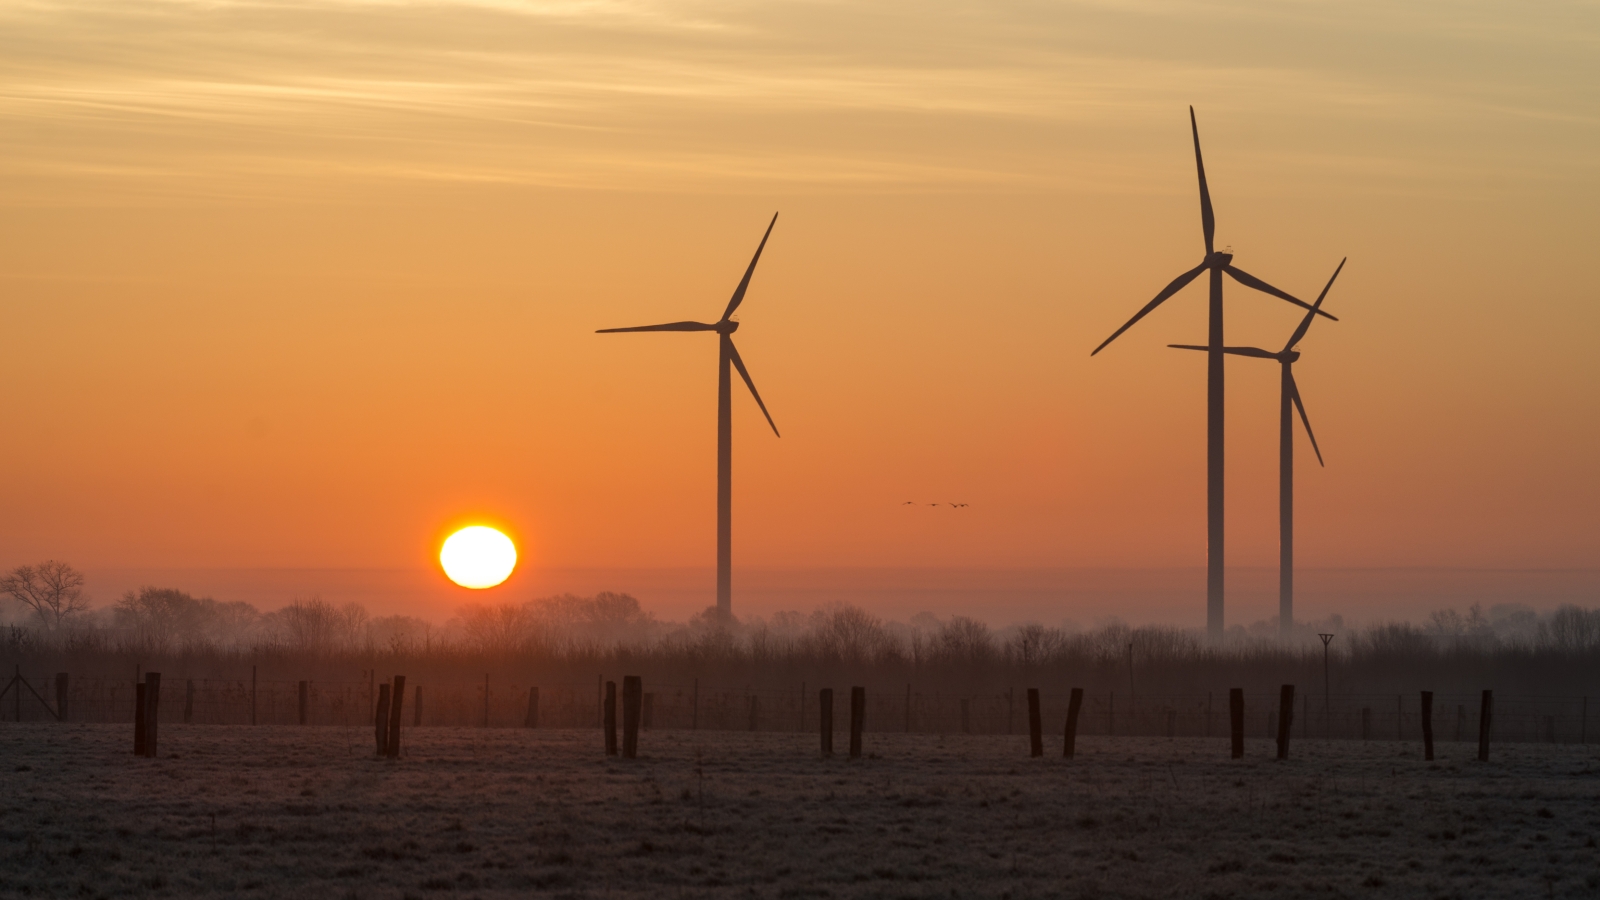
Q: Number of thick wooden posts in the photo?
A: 14